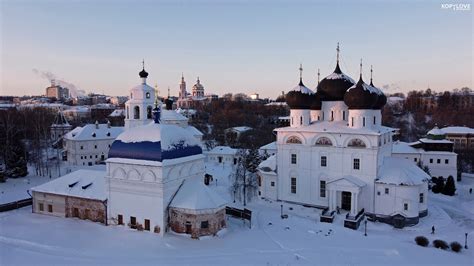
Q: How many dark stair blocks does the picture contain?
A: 2